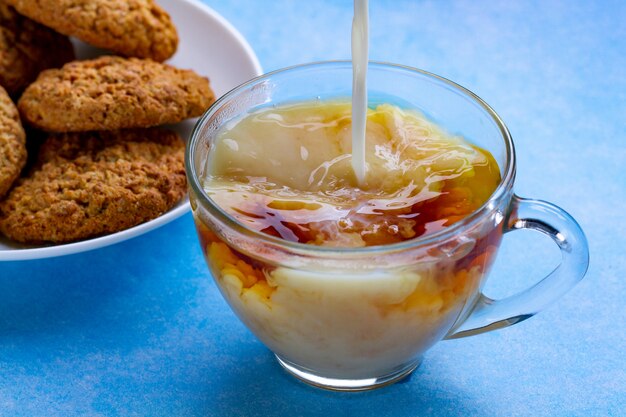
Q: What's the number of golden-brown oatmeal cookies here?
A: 5